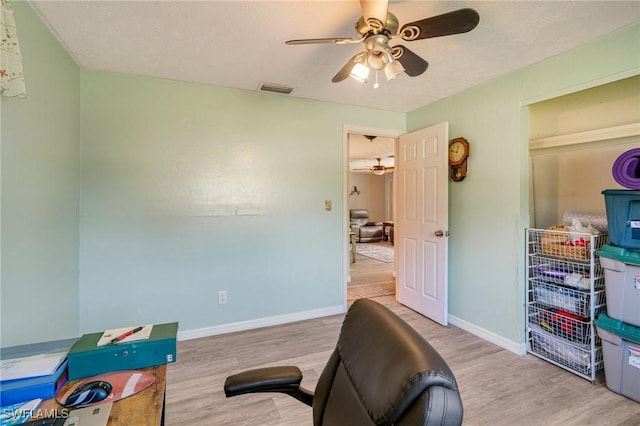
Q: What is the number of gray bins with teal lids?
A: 2